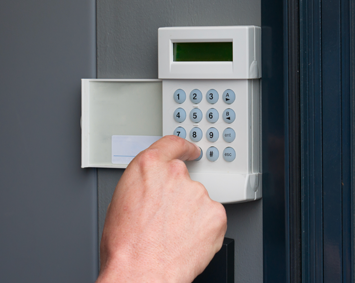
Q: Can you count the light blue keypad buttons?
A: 15